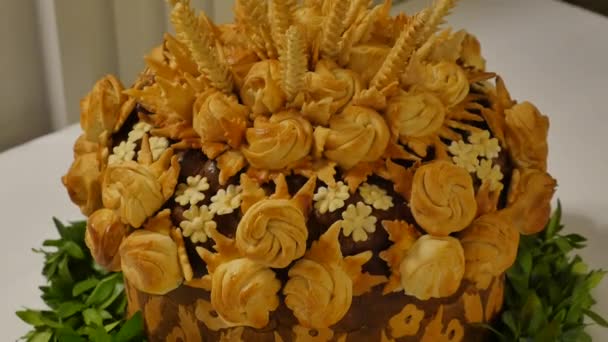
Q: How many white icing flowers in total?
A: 12